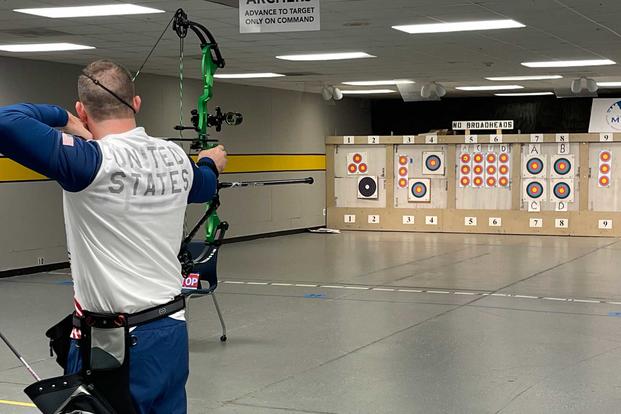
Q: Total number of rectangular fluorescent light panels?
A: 12